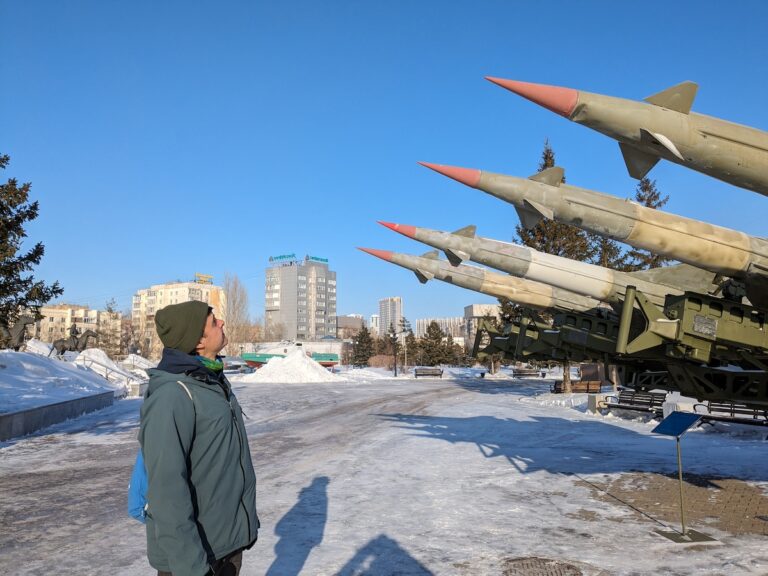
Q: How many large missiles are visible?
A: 4